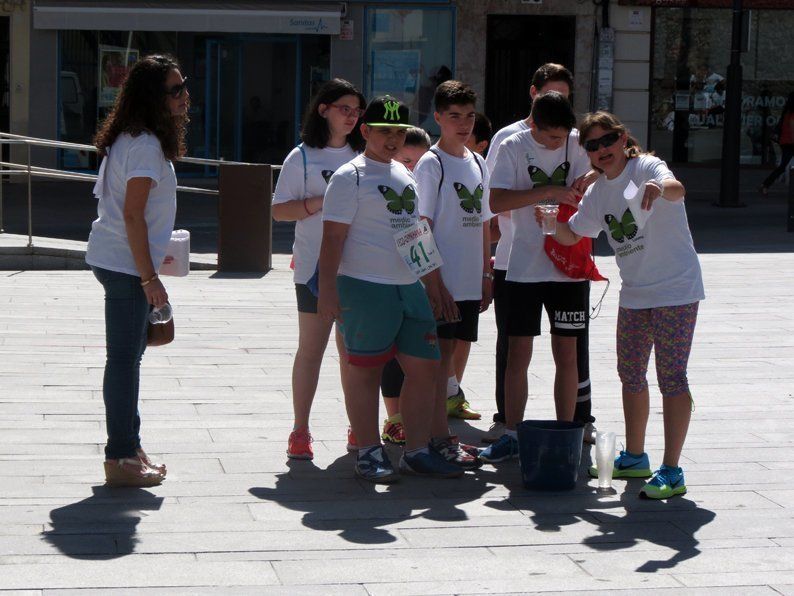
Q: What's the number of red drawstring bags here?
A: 1